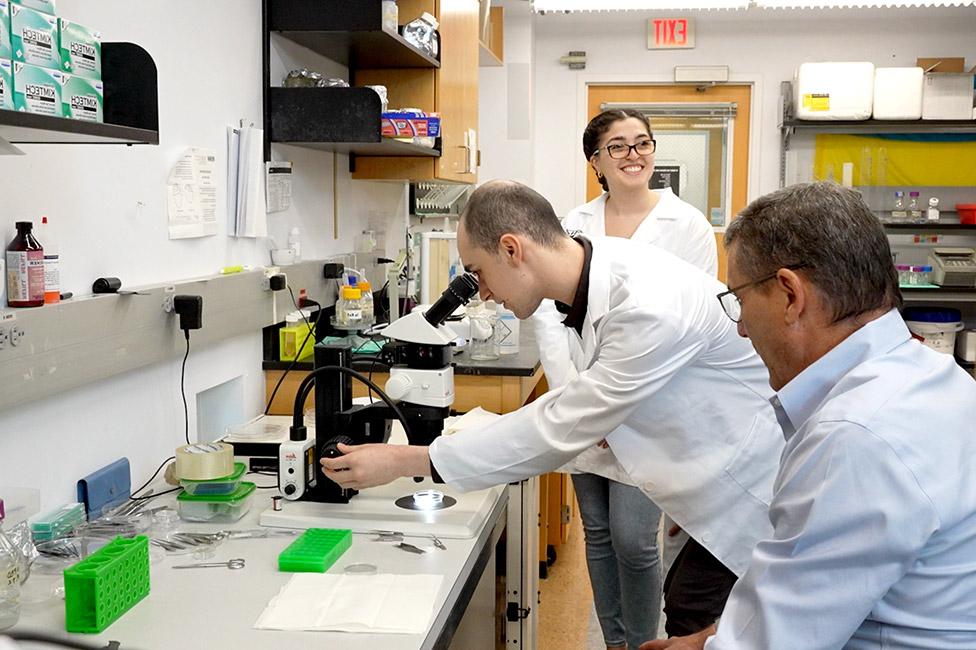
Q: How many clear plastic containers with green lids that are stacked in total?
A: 2